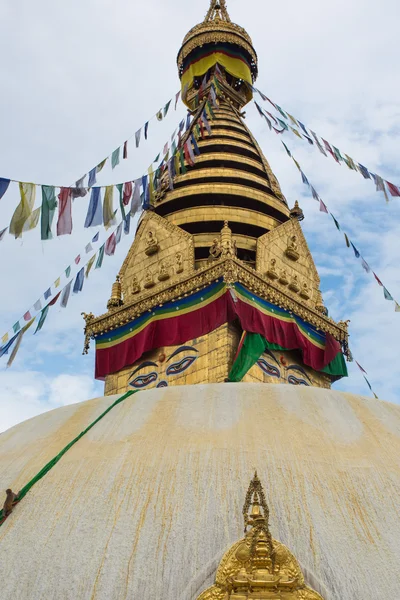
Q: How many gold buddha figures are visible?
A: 10